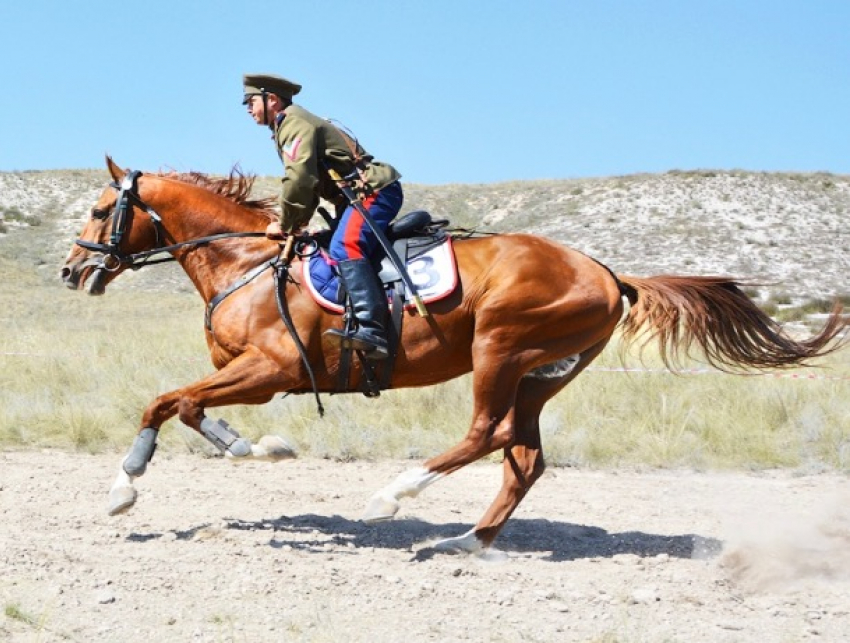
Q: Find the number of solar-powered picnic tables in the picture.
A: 0